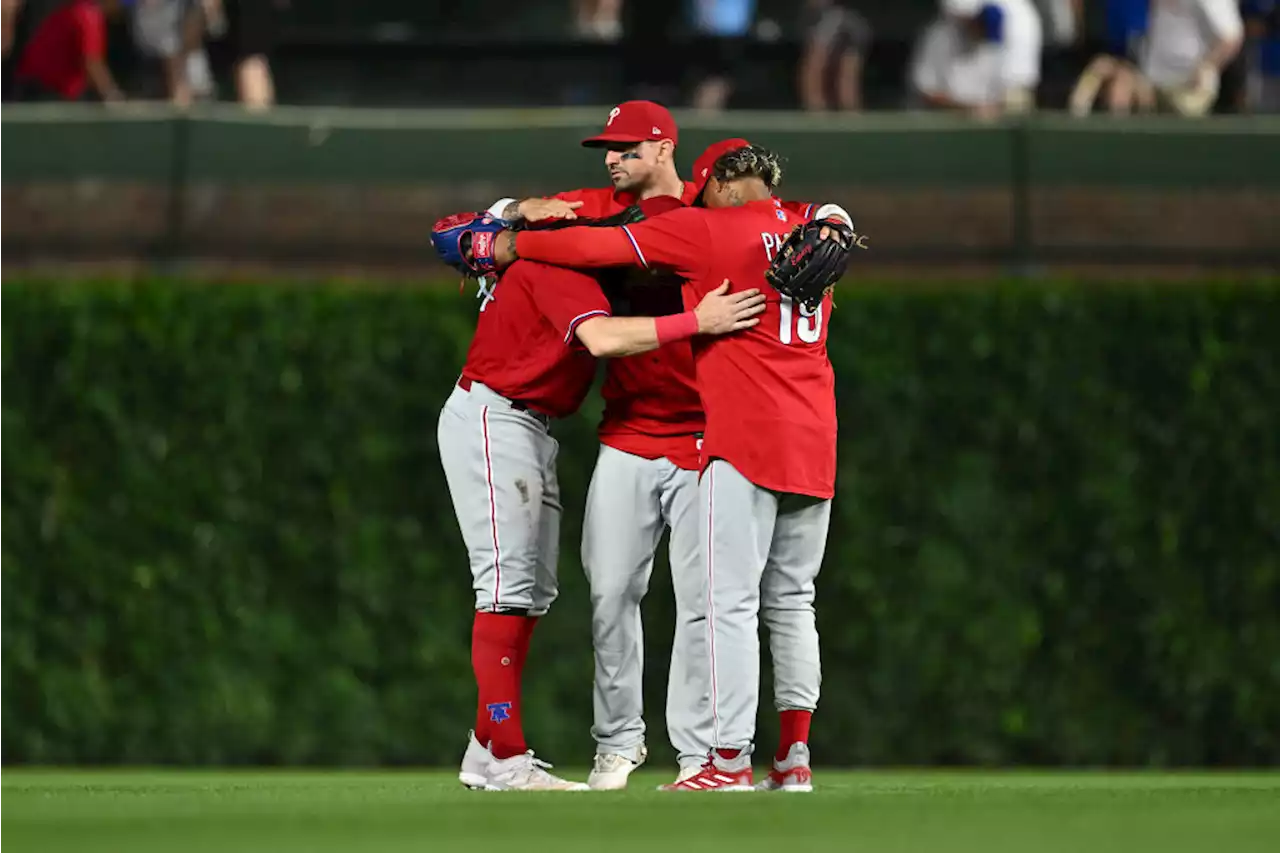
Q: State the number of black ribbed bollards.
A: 0